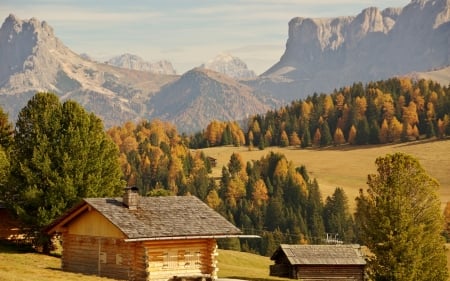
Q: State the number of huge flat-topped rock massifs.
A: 1